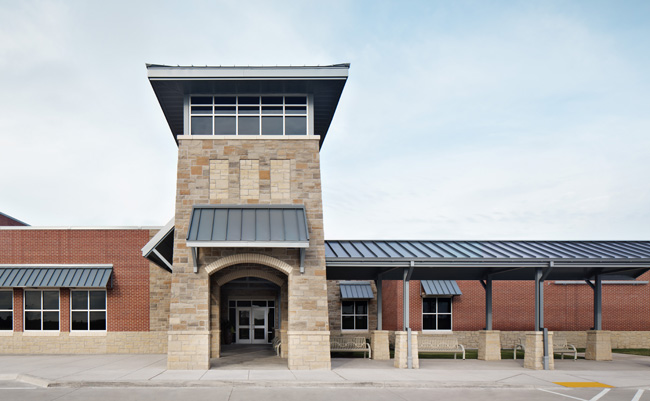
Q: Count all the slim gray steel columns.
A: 5